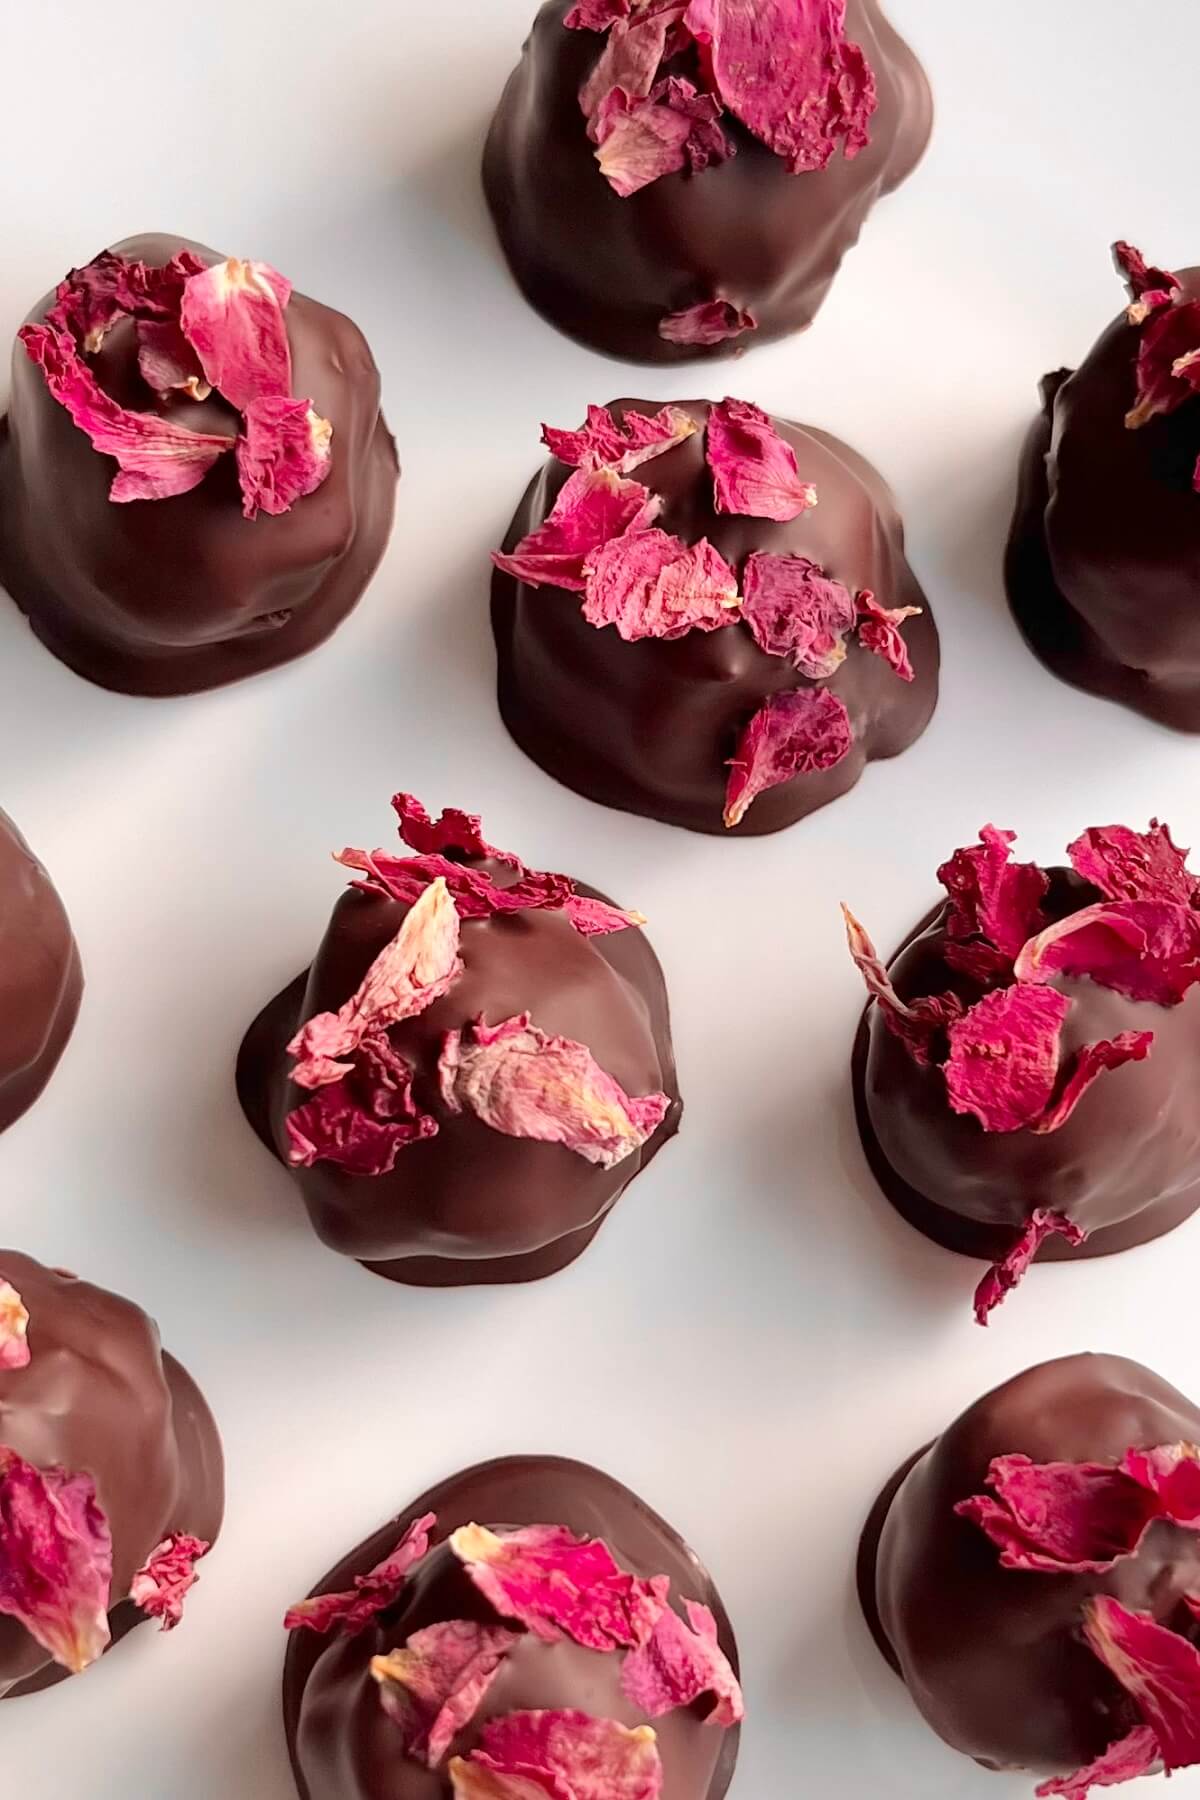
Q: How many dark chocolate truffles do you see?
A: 10